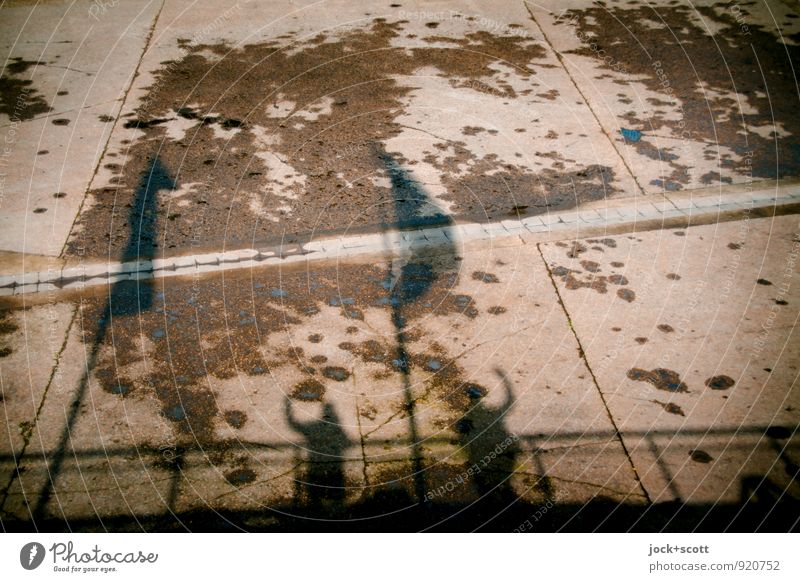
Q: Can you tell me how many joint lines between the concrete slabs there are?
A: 4